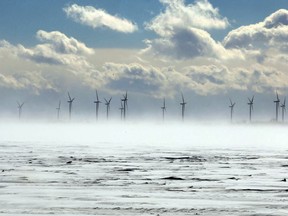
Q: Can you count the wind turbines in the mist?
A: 13